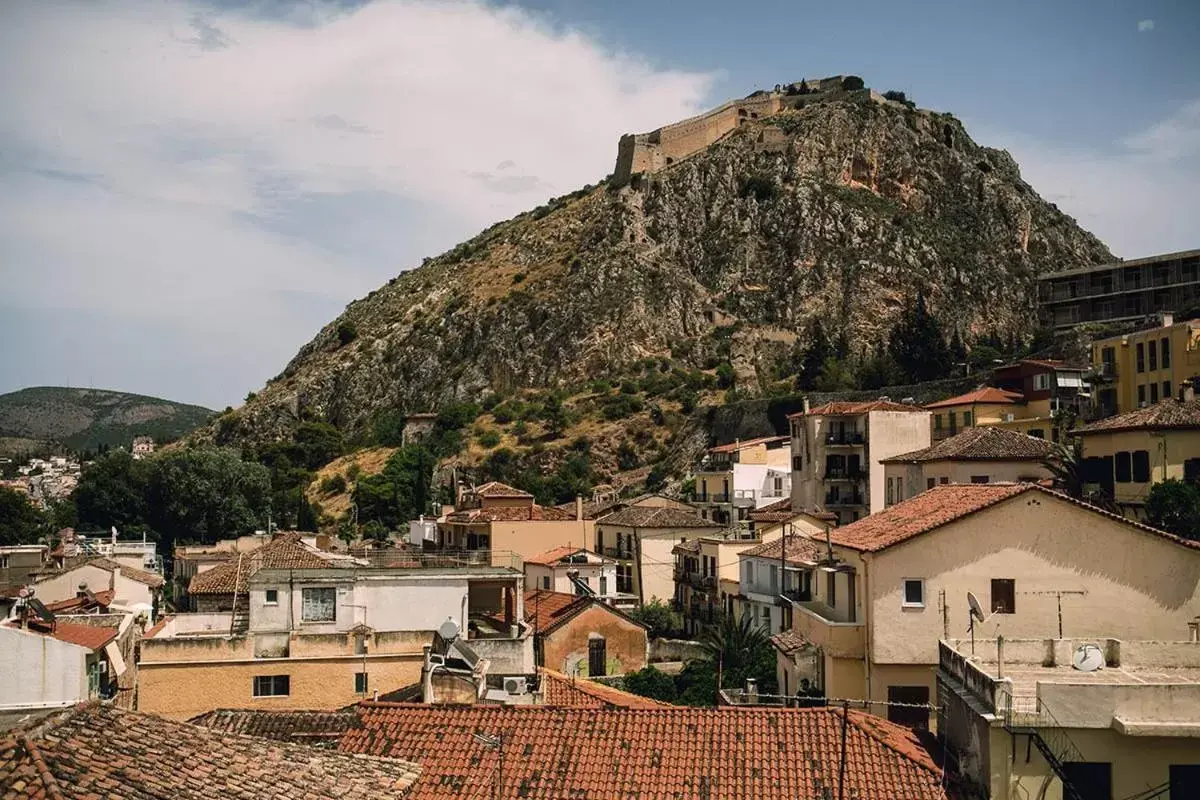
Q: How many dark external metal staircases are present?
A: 1